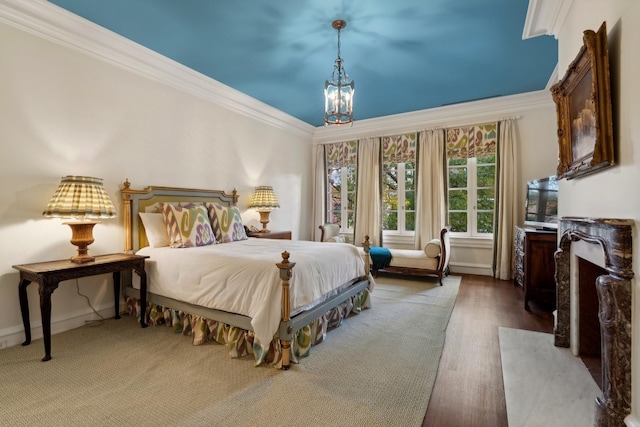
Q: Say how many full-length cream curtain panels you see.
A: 4